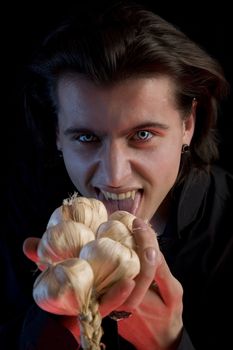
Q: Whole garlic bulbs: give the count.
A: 6